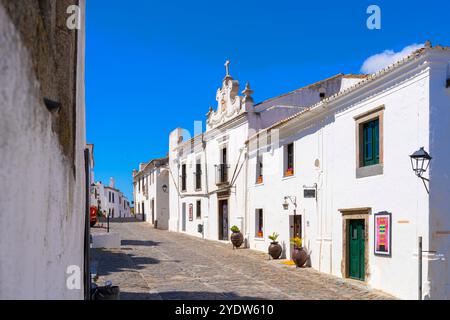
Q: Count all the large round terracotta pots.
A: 3